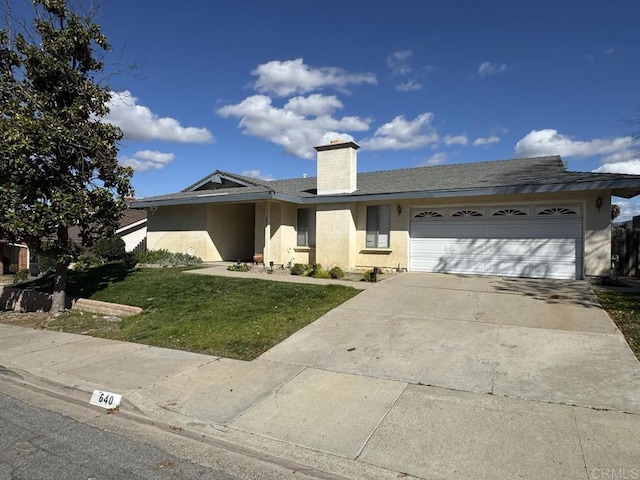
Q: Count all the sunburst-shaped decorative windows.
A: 4